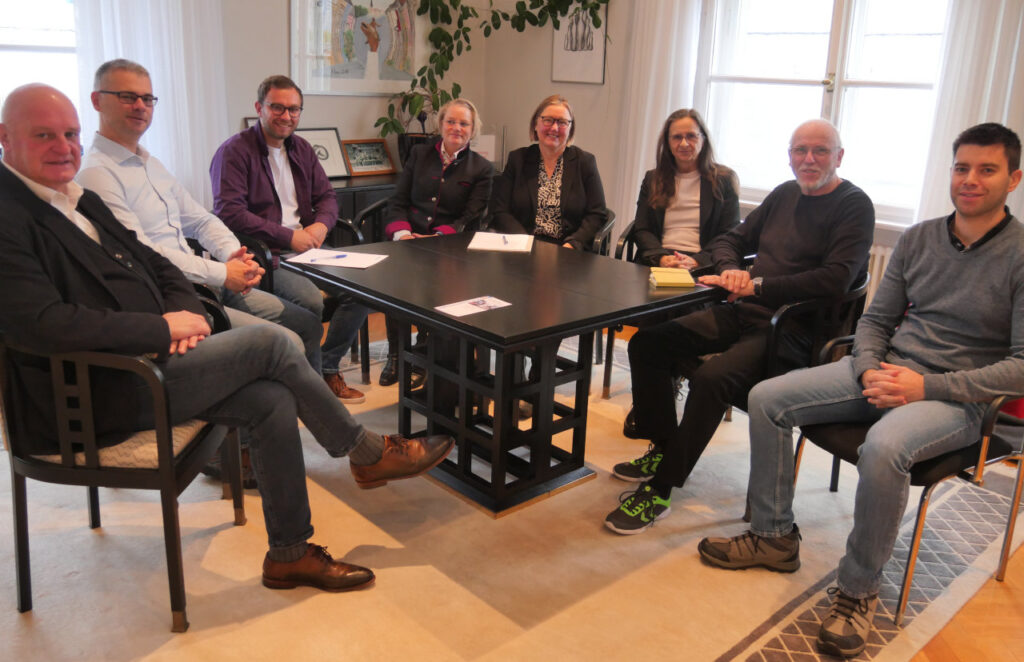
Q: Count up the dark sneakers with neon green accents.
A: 2